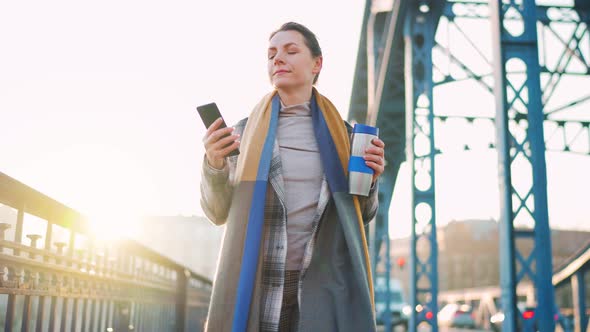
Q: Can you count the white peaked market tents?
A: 0